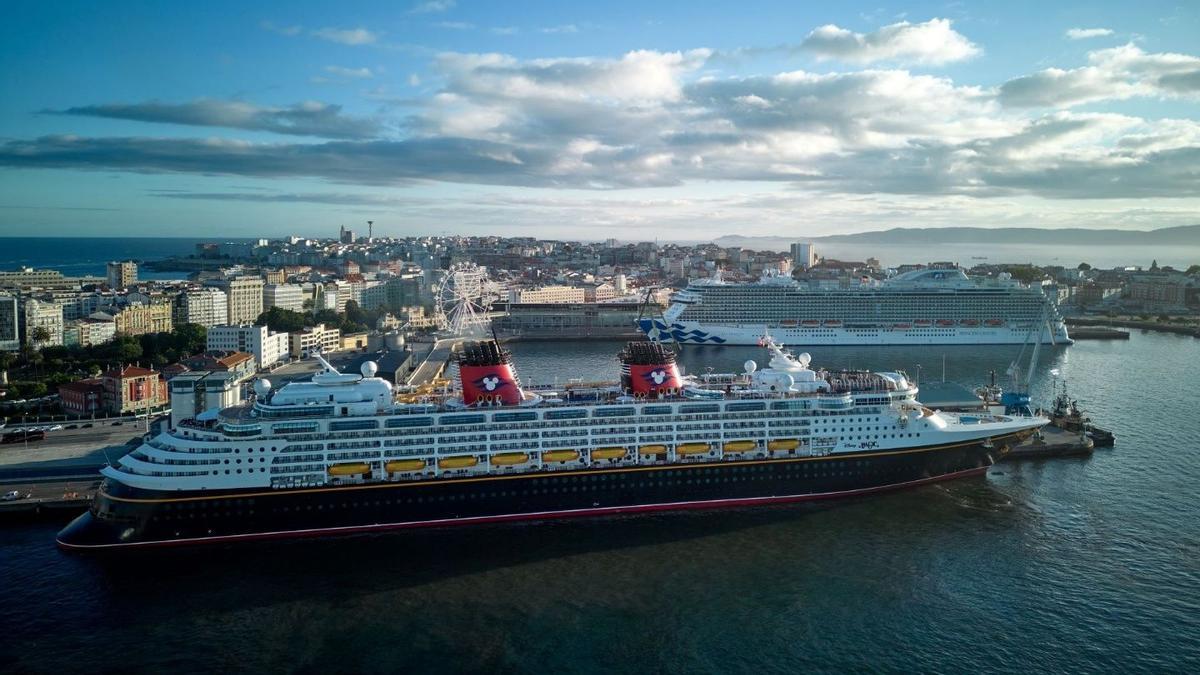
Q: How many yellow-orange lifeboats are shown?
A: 10